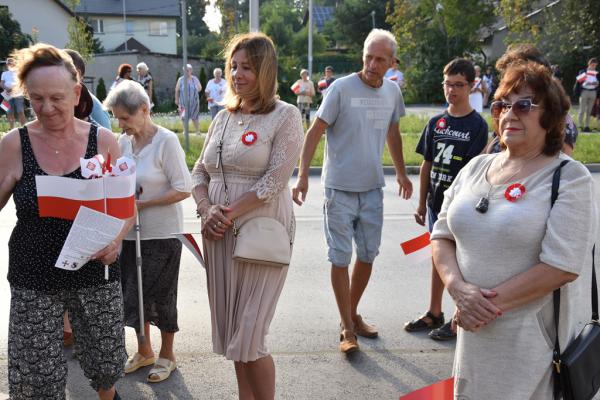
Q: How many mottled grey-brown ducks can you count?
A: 0